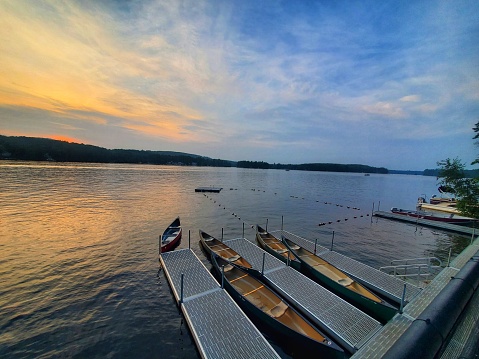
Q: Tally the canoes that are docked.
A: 5